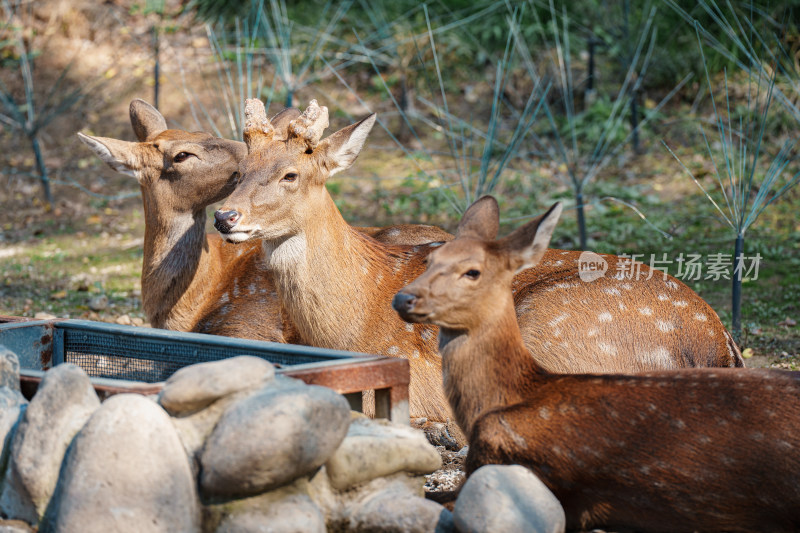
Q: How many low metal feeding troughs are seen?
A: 1